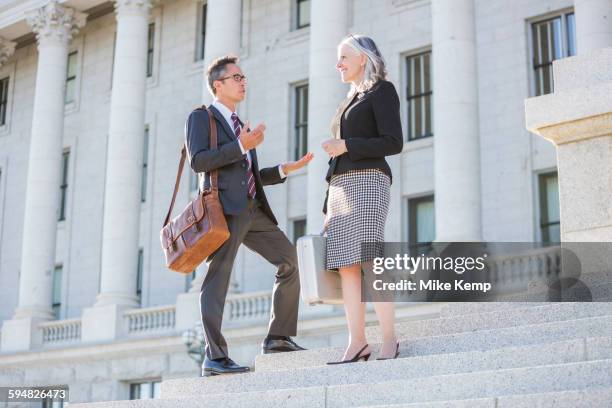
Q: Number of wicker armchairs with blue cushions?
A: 0